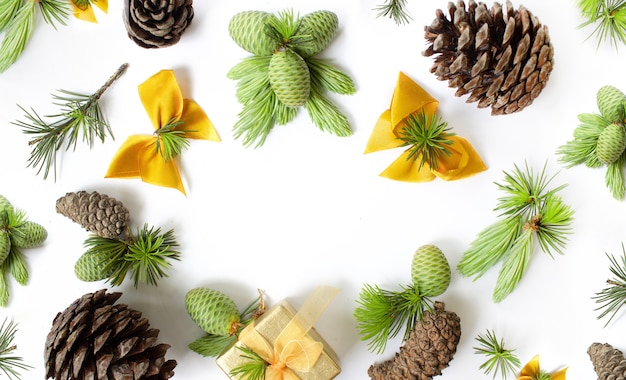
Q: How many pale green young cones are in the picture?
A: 11